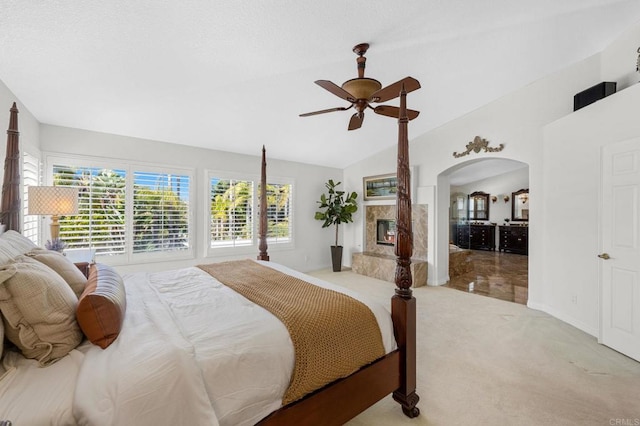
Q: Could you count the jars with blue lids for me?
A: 0